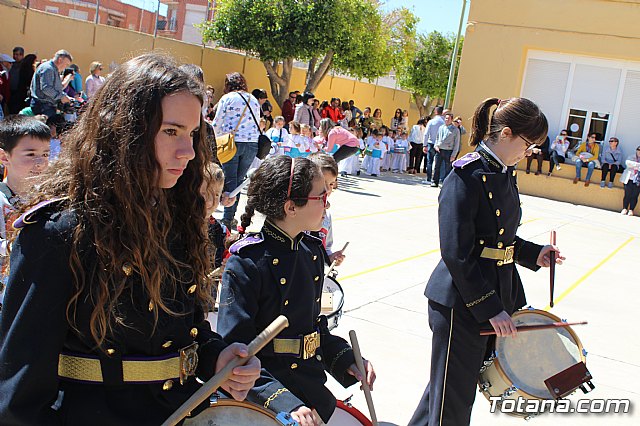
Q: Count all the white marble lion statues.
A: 0